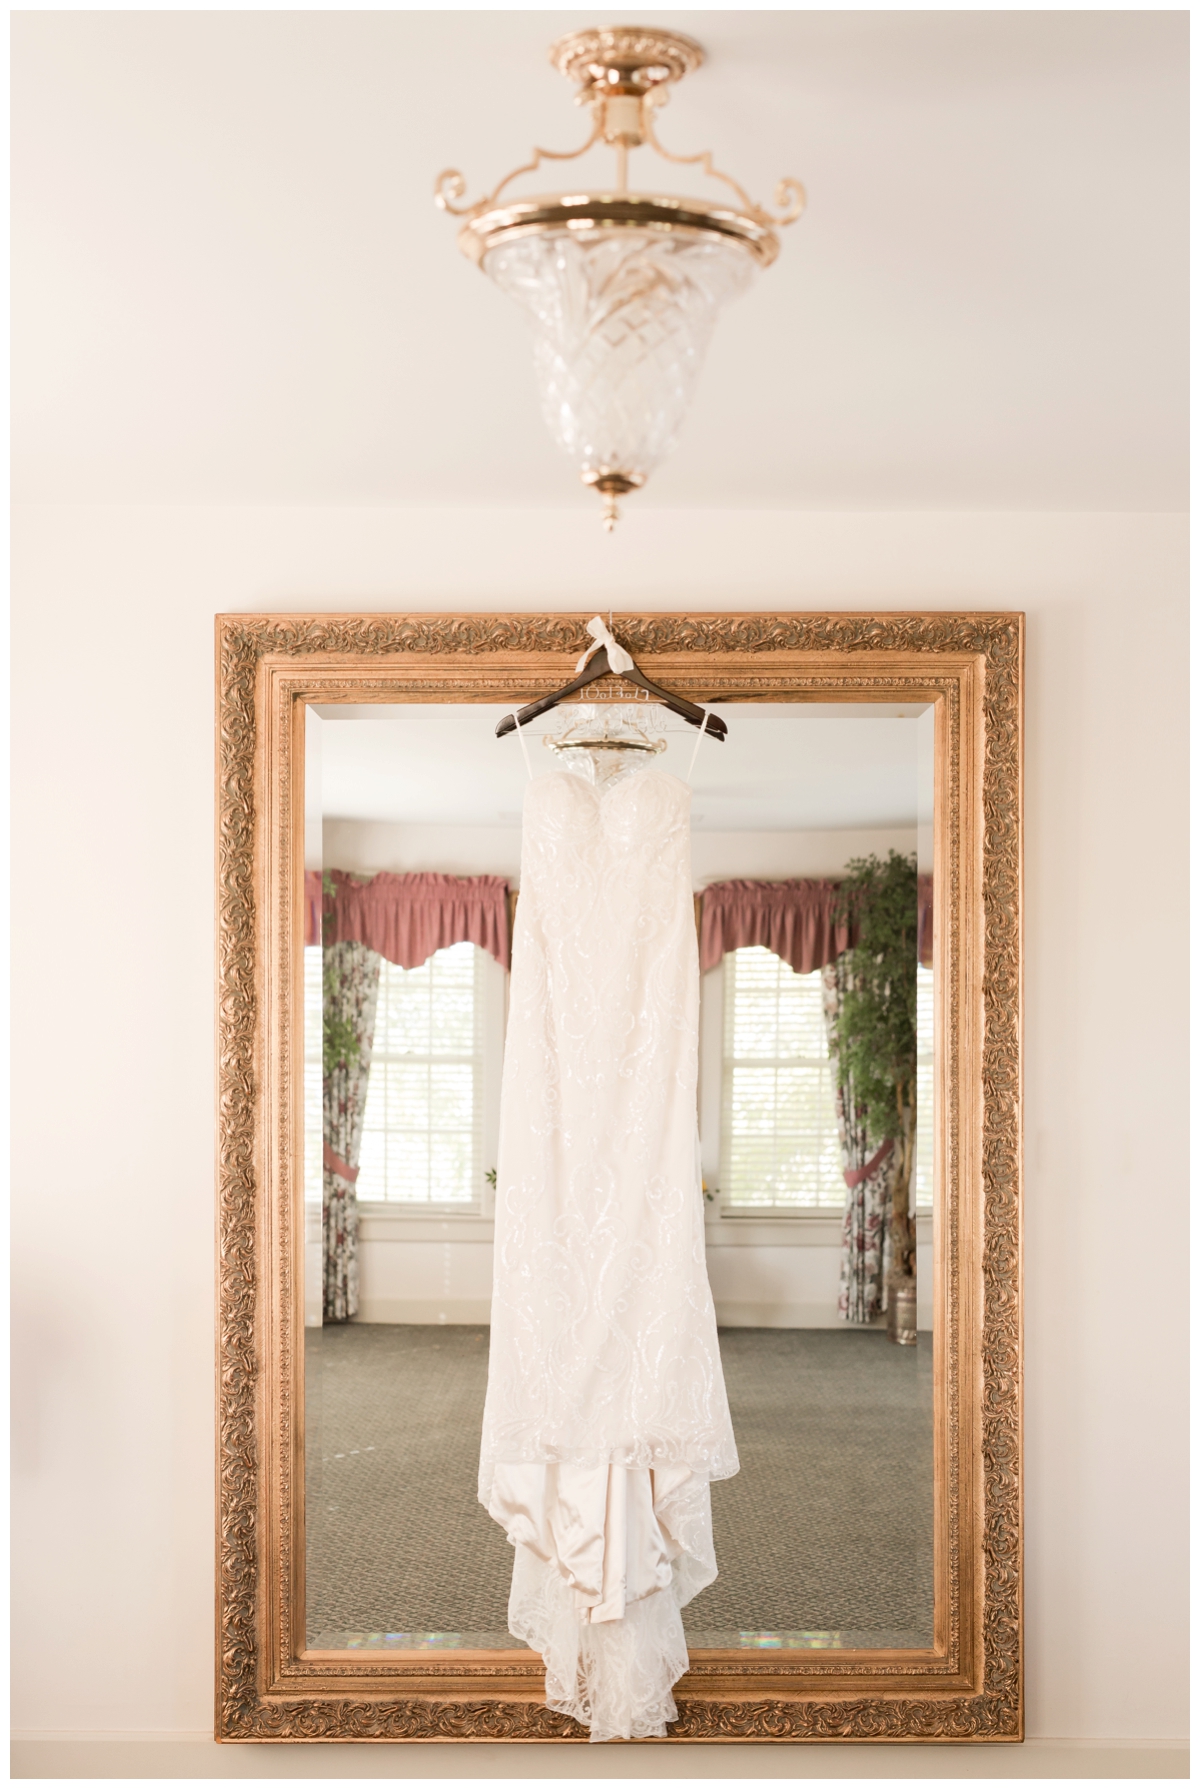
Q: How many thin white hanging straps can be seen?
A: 2